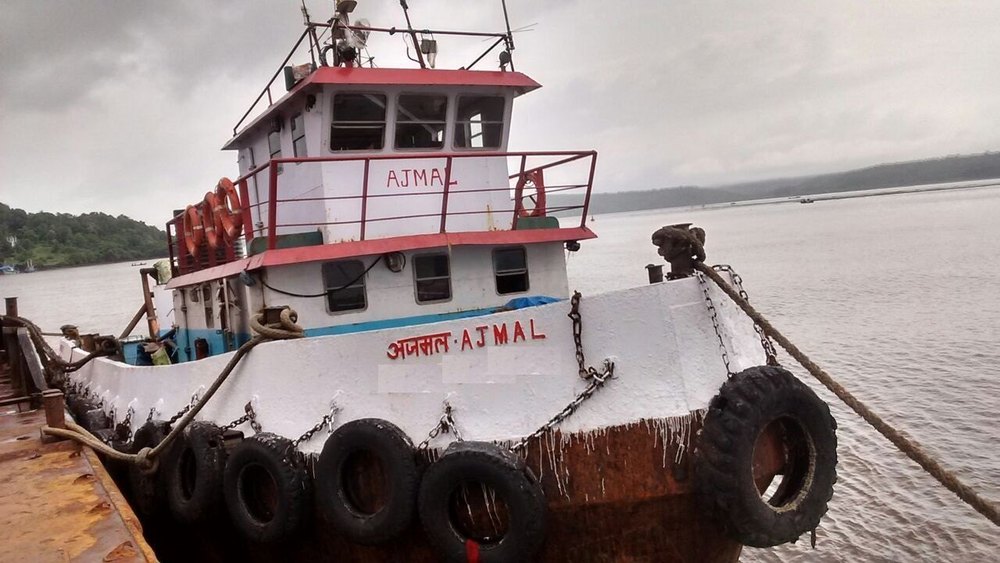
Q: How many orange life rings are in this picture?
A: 4